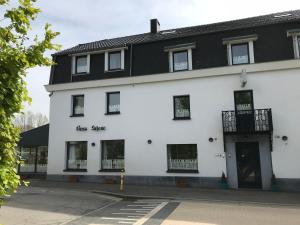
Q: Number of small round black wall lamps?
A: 4